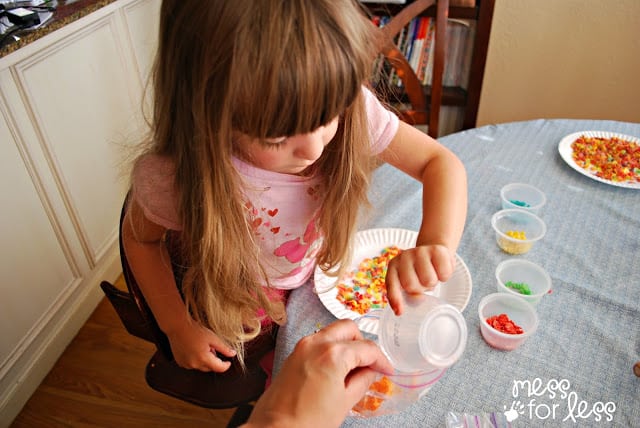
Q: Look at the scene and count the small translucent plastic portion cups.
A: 5